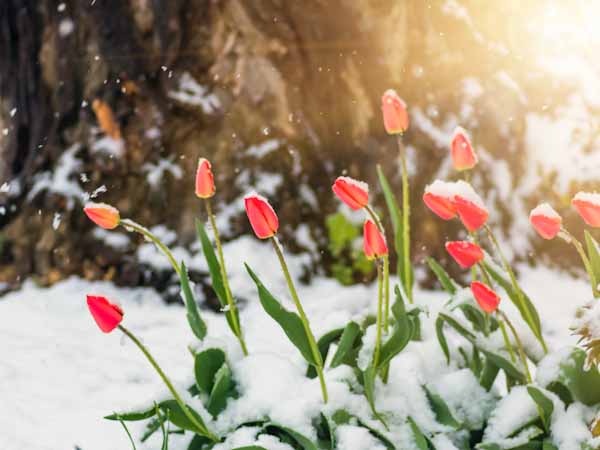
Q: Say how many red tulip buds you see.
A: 14